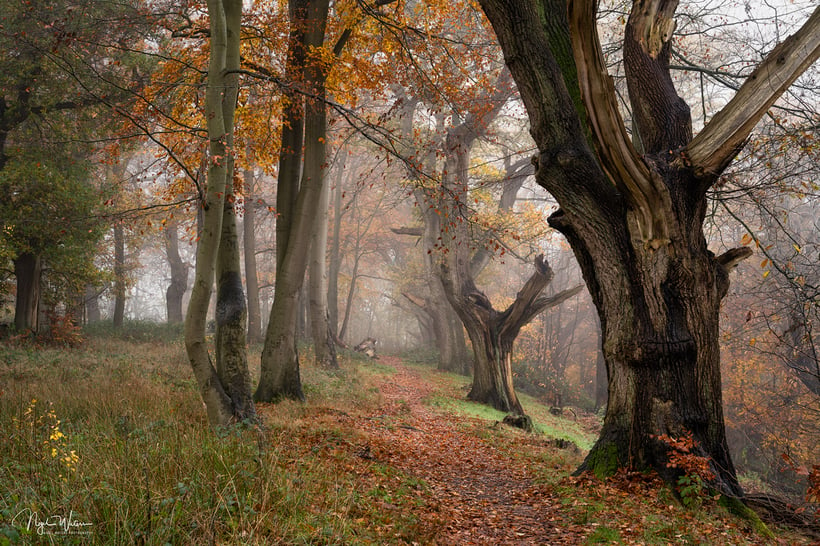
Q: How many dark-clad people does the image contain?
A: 0